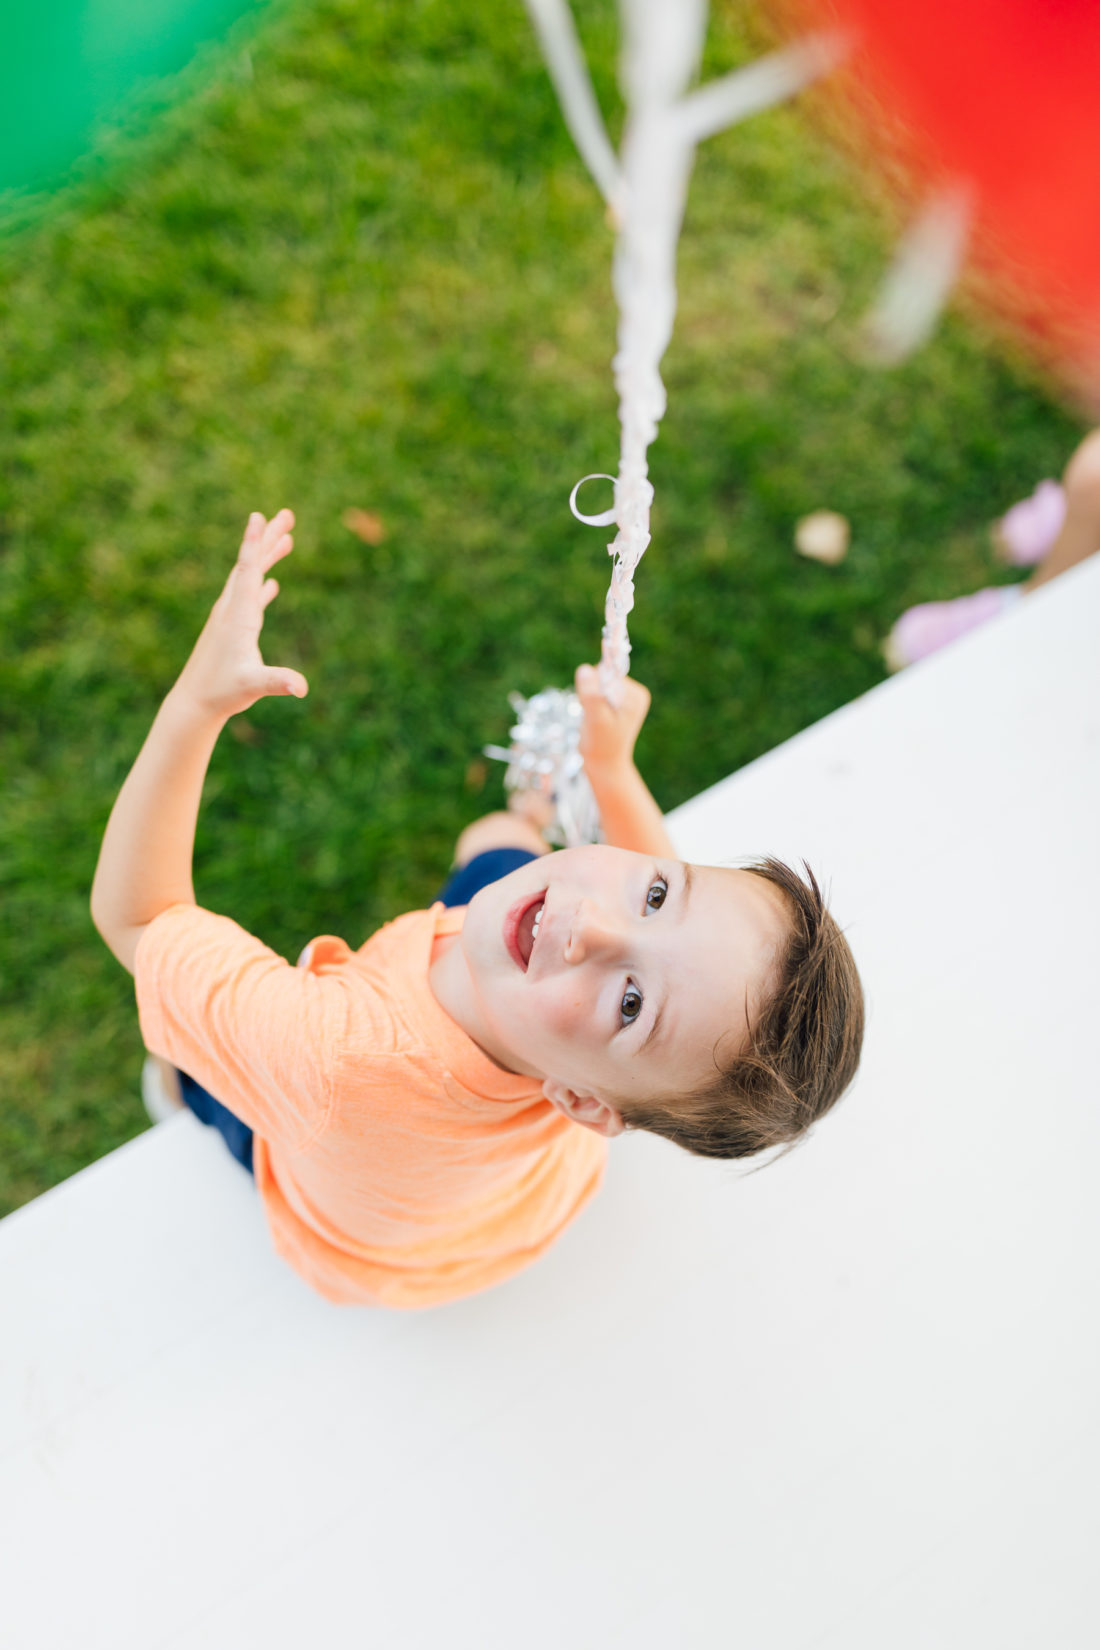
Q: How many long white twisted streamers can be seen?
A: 1